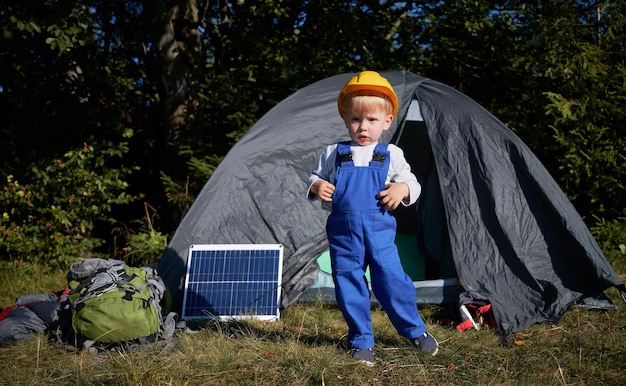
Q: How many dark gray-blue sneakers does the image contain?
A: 2